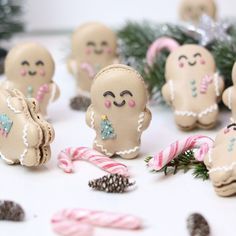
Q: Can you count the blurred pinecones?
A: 3